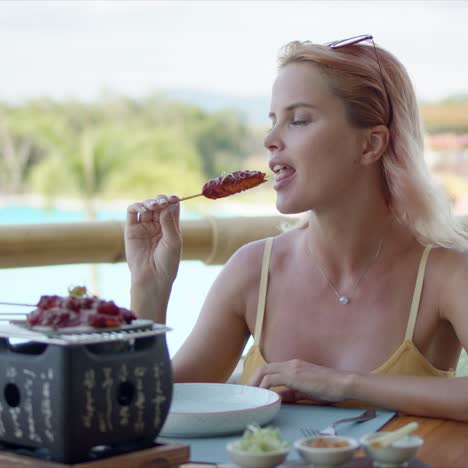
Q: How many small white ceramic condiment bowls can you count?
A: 3